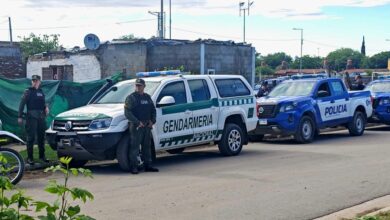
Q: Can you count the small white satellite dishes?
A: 1